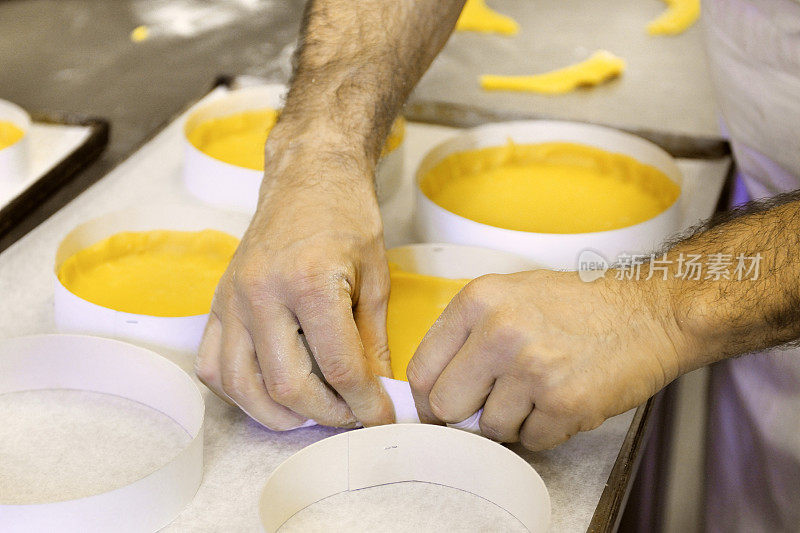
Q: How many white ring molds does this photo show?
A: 7